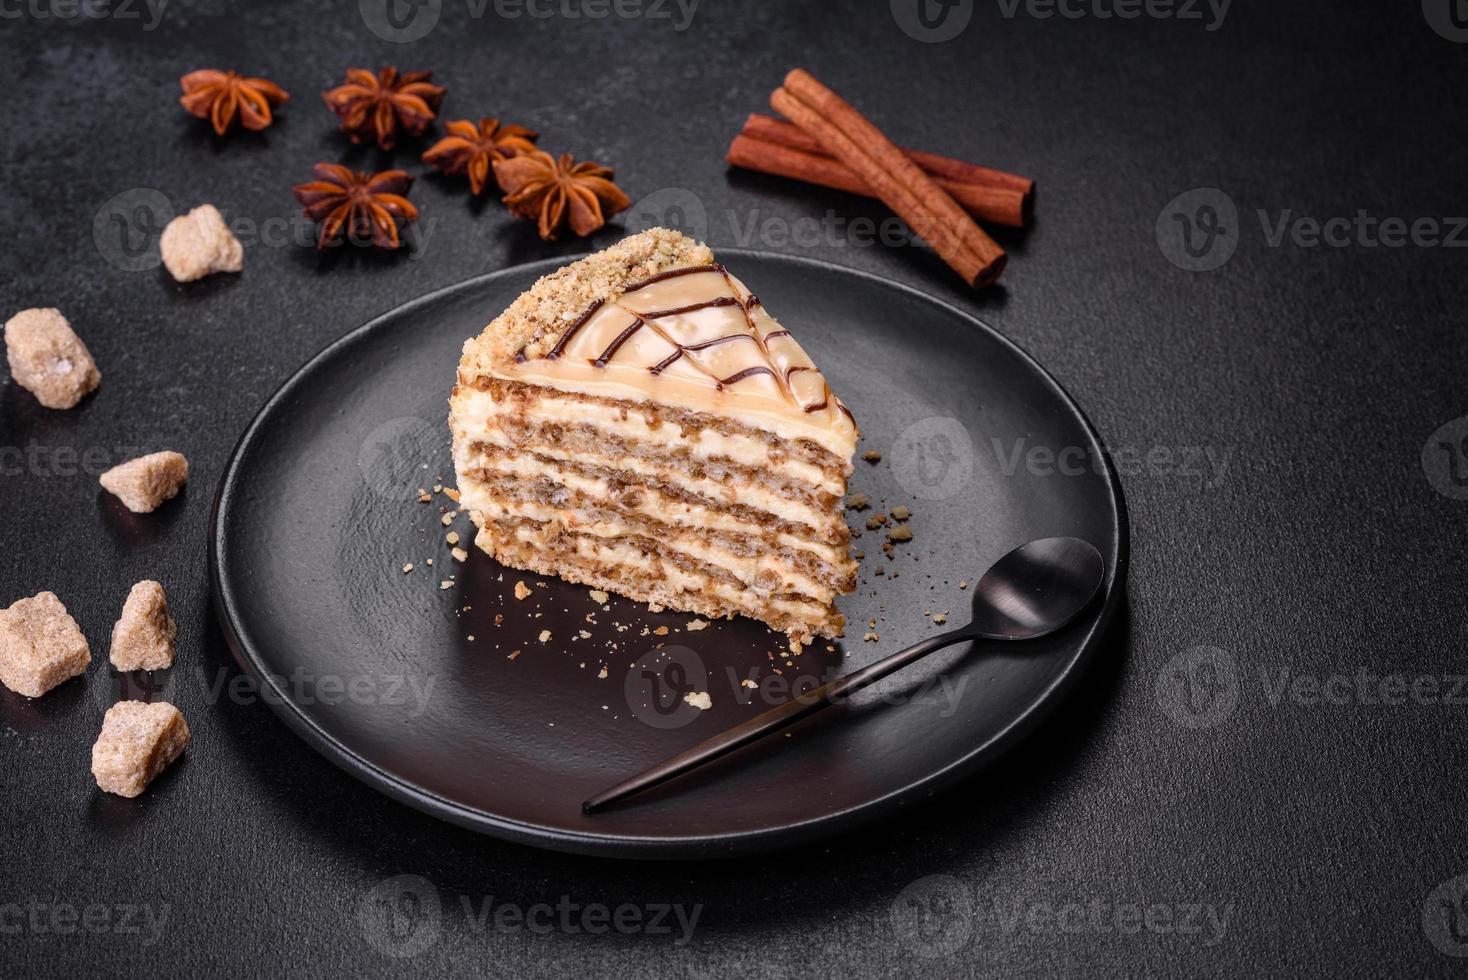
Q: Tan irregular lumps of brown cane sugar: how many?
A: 6